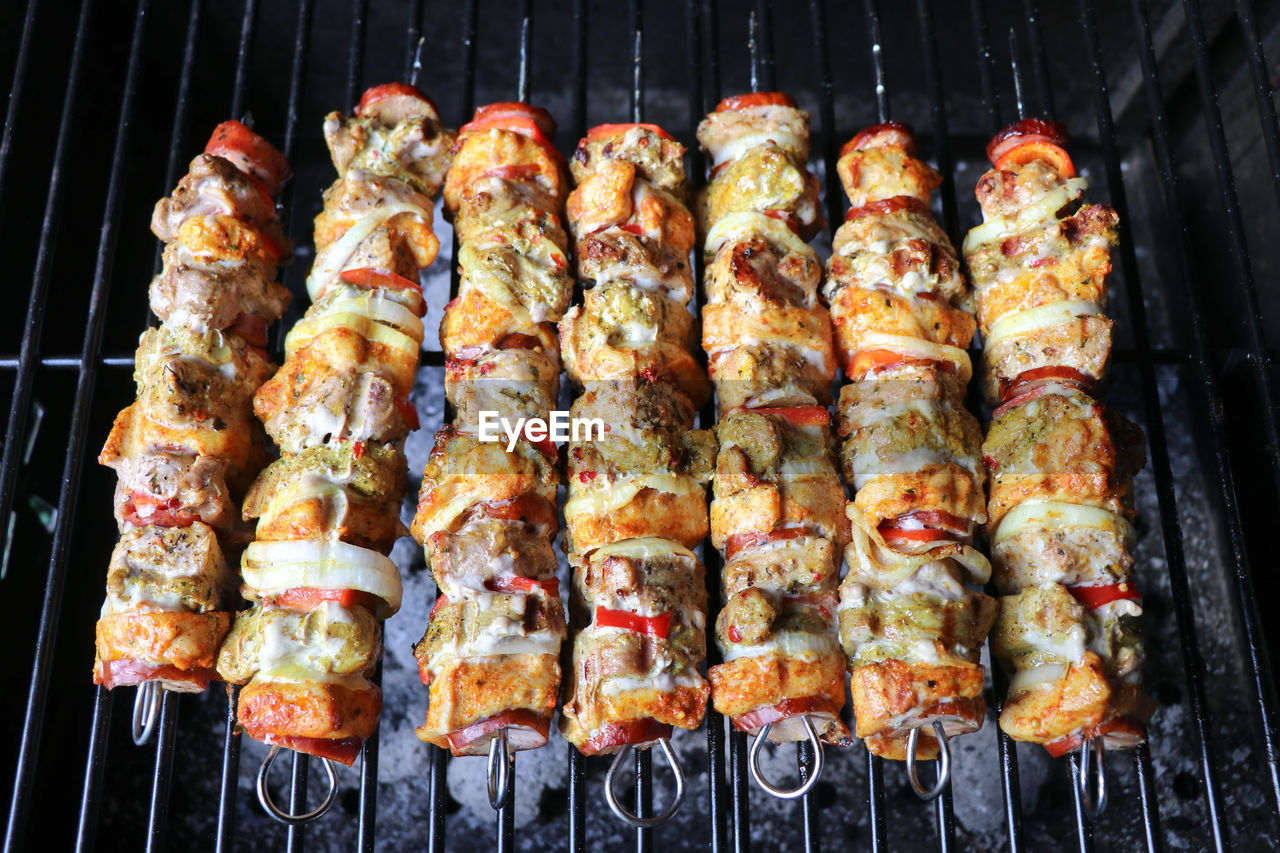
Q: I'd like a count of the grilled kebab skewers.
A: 7